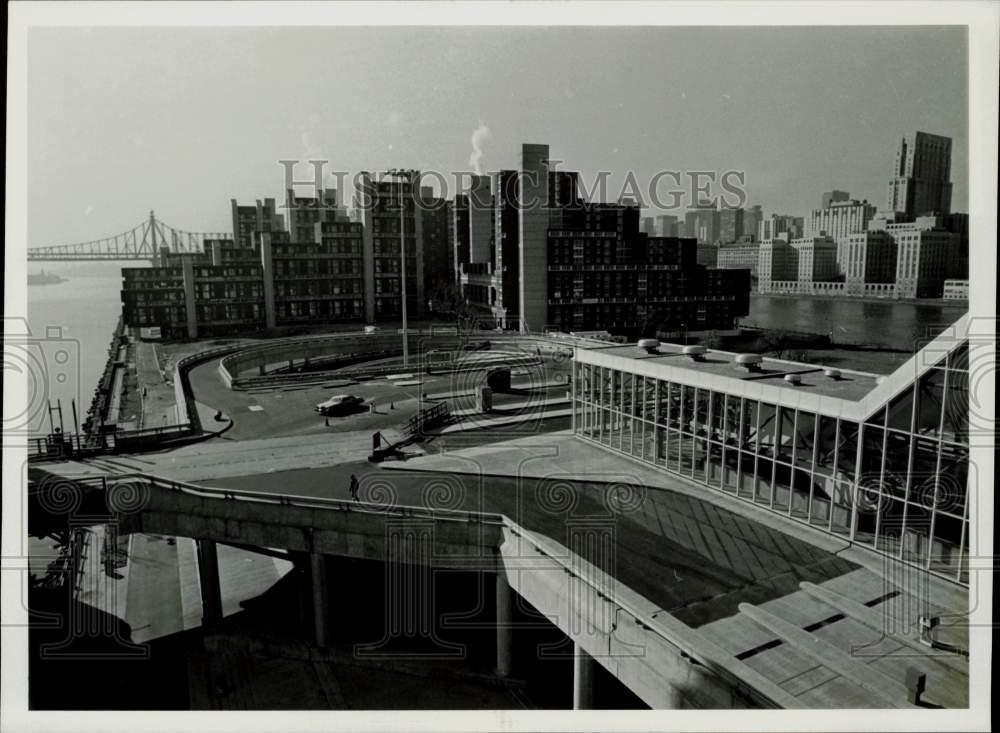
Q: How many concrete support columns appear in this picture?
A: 4